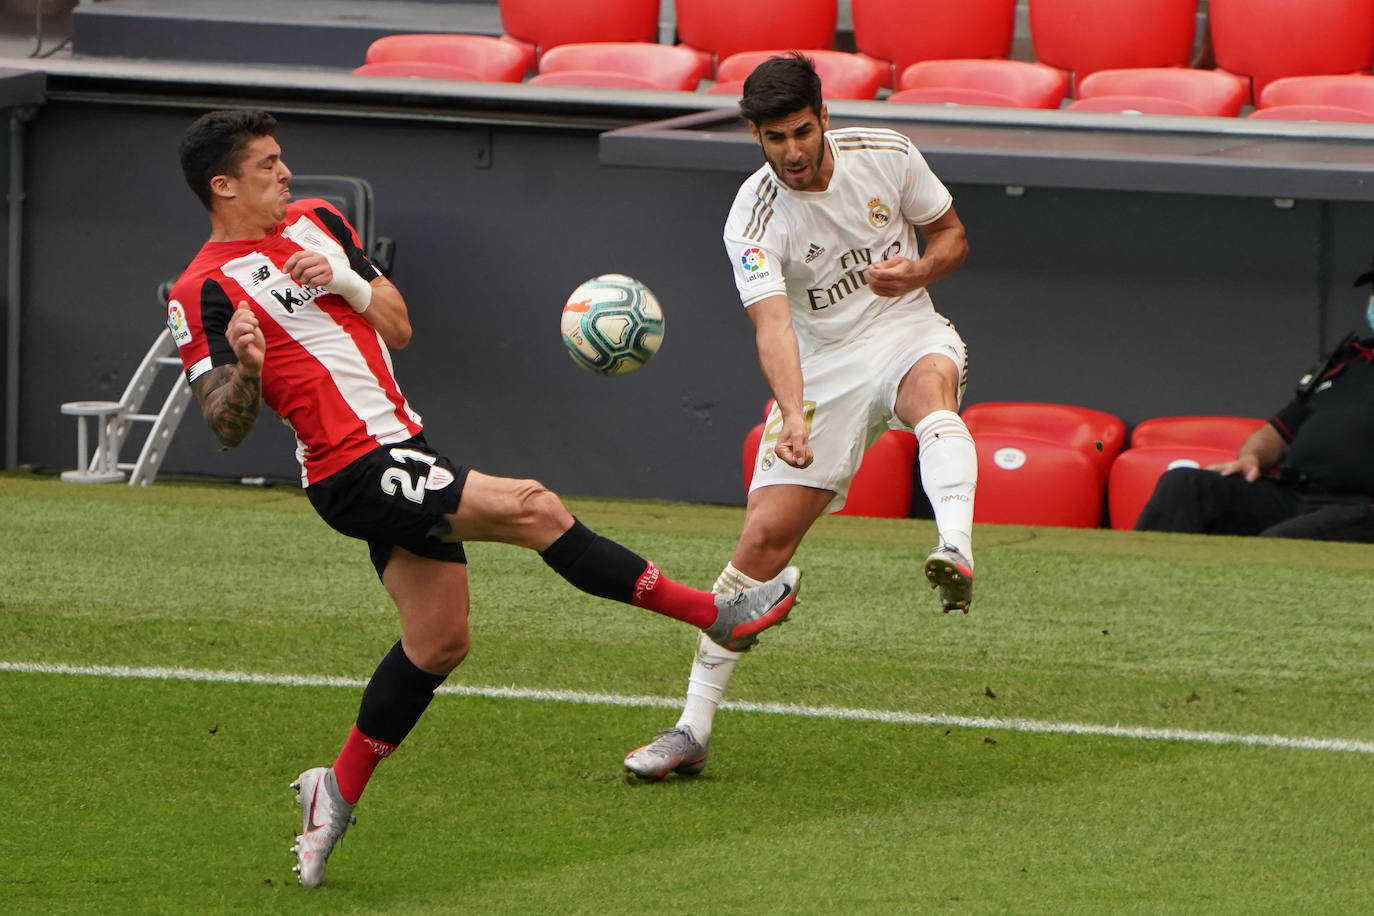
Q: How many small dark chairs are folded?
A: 1